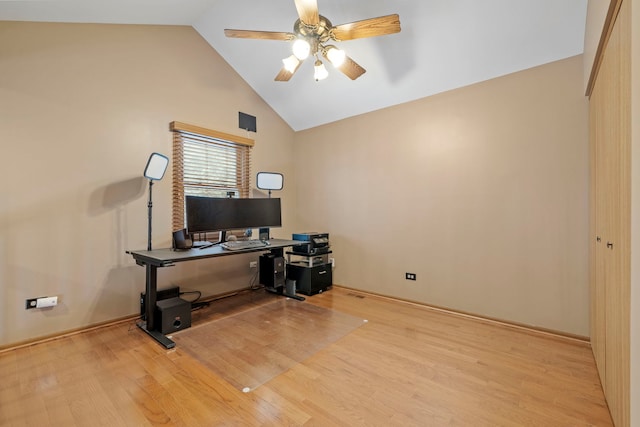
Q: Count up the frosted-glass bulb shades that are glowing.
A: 4